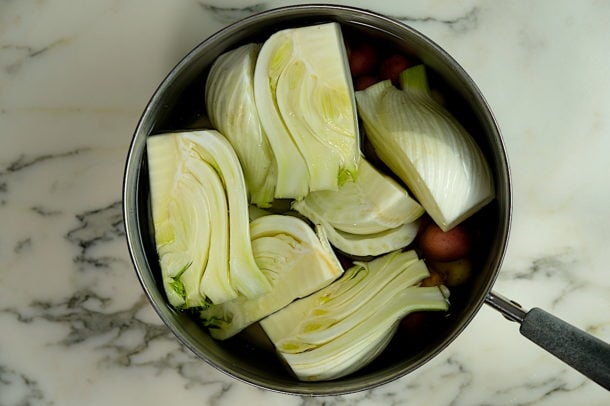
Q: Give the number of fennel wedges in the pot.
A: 7